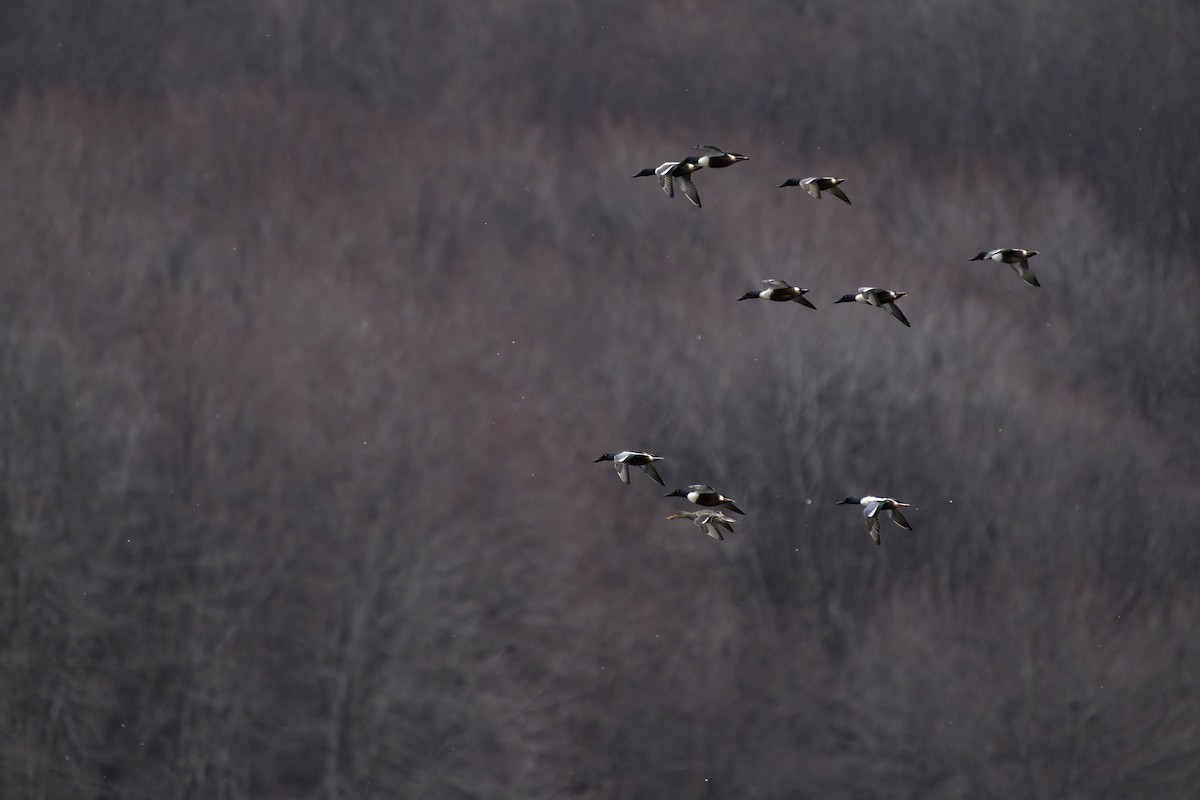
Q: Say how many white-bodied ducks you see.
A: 9